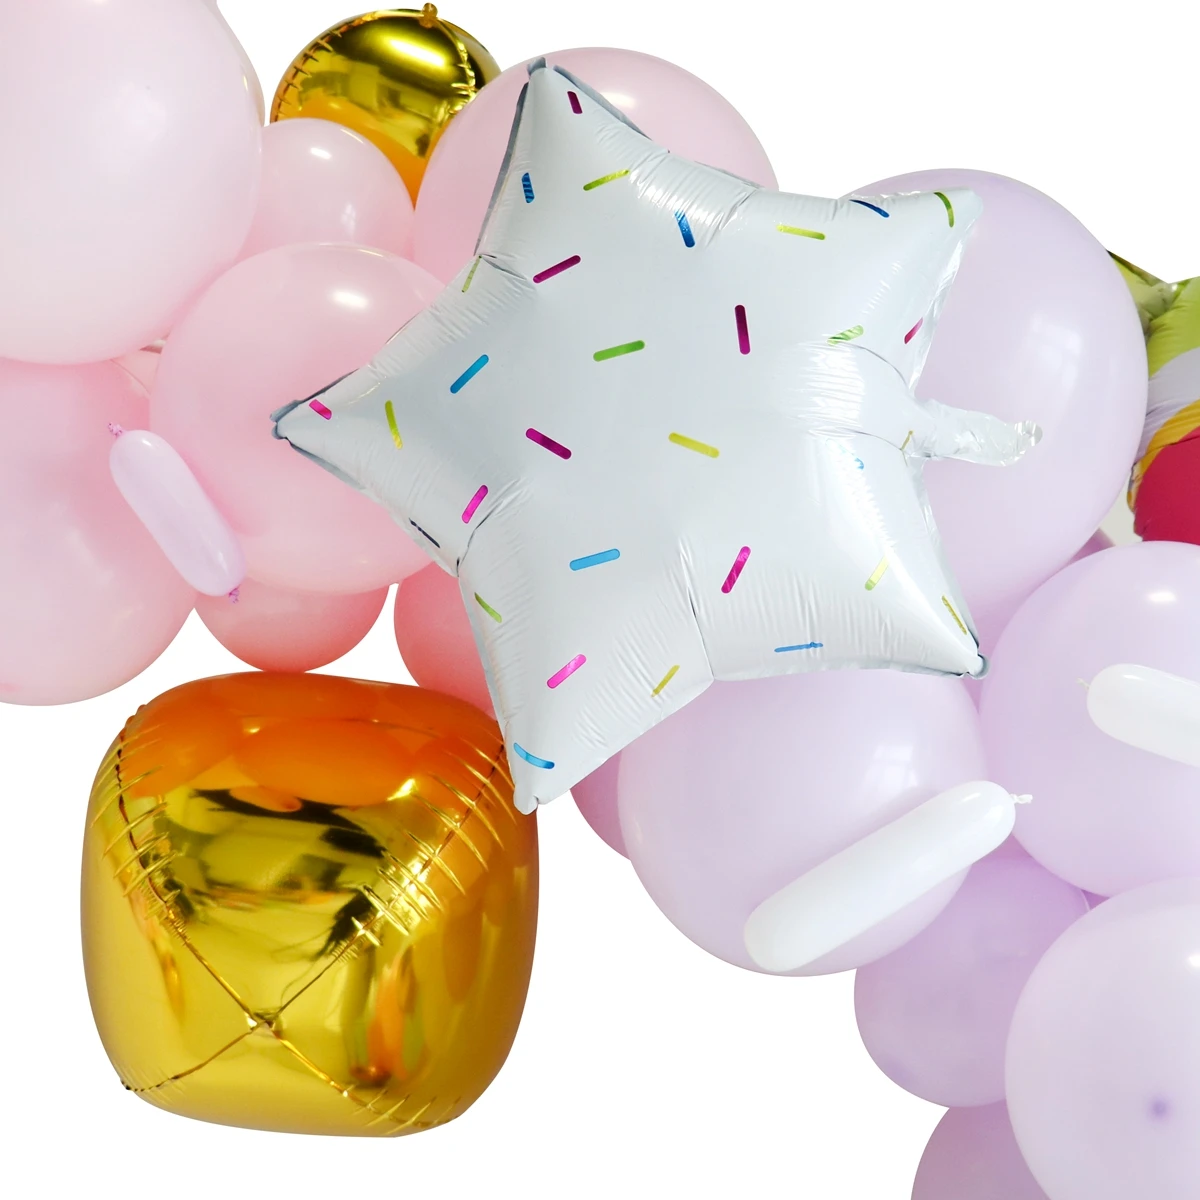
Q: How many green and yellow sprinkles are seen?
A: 13